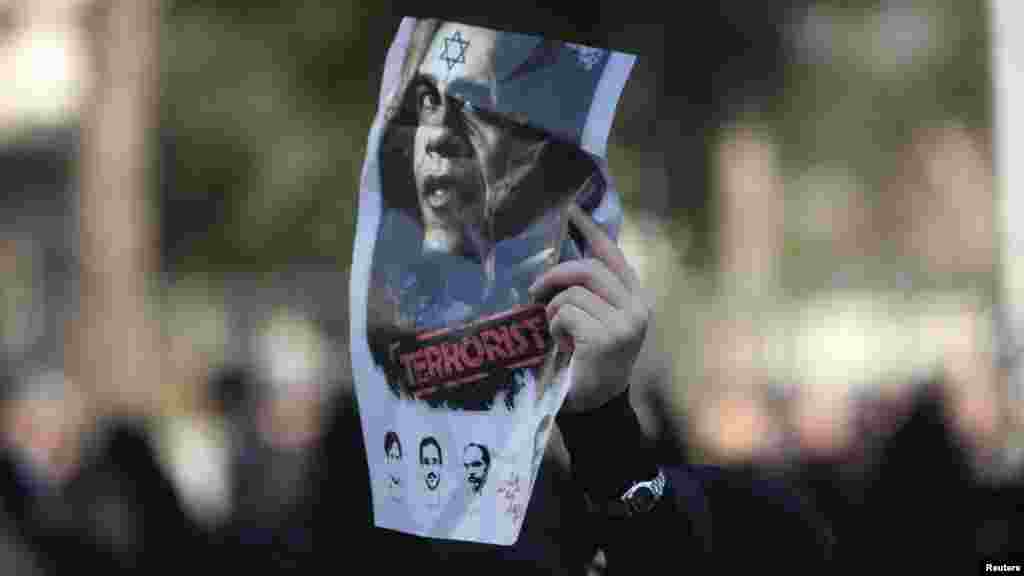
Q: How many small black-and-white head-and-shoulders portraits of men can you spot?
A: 3